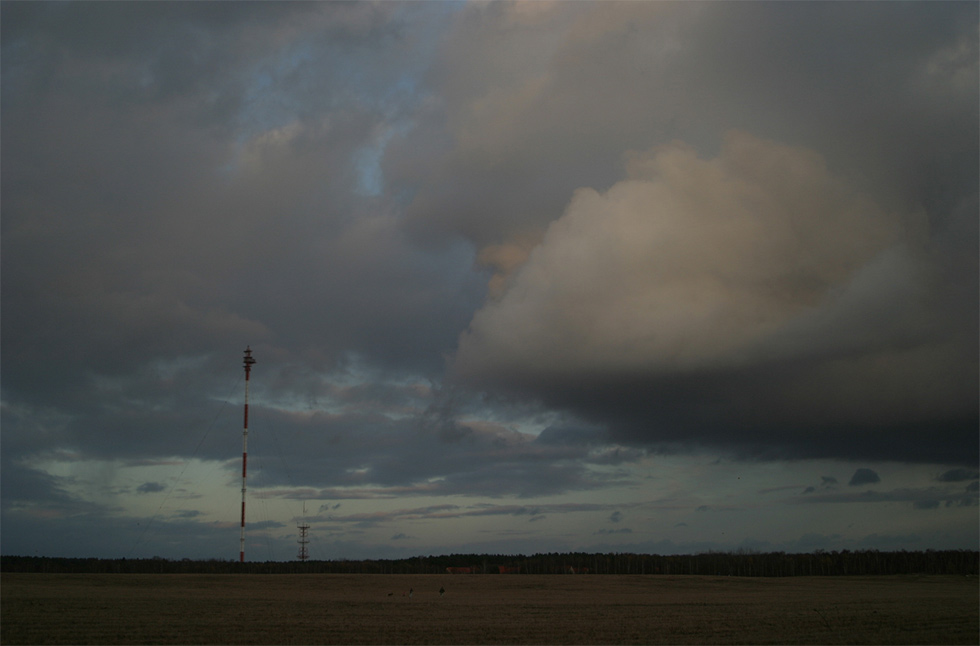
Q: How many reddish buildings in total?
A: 3